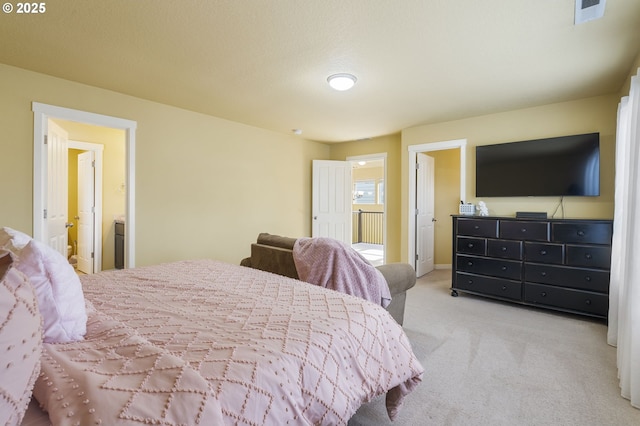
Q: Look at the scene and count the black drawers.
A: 11